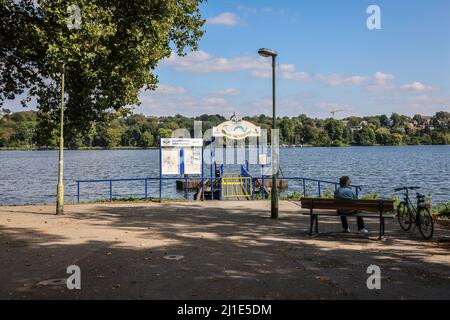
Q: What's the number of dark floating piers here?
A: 1